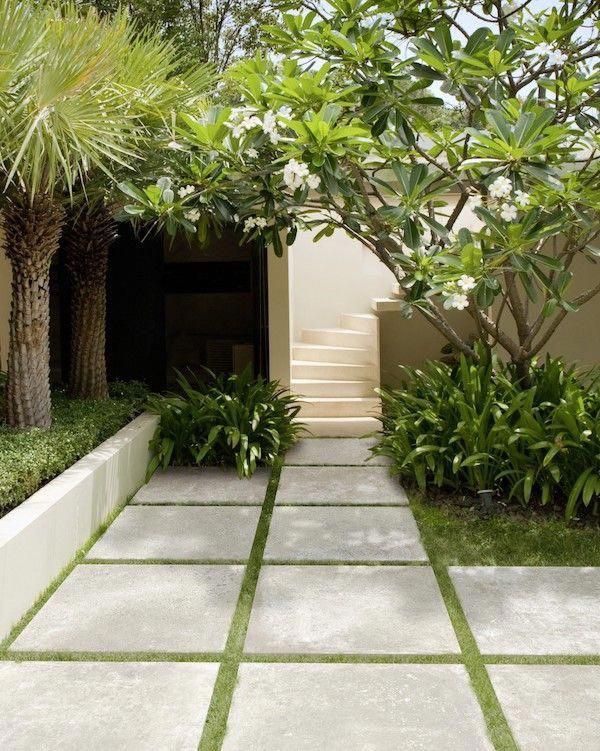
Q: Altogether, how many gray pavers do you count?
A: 11